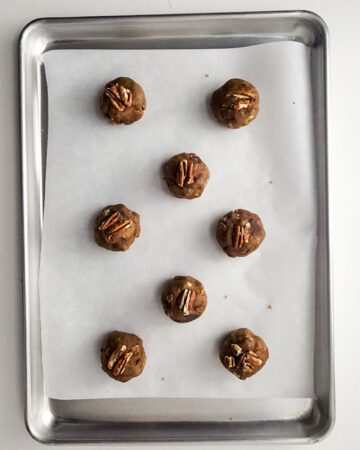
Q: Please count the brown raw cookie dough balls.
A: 8